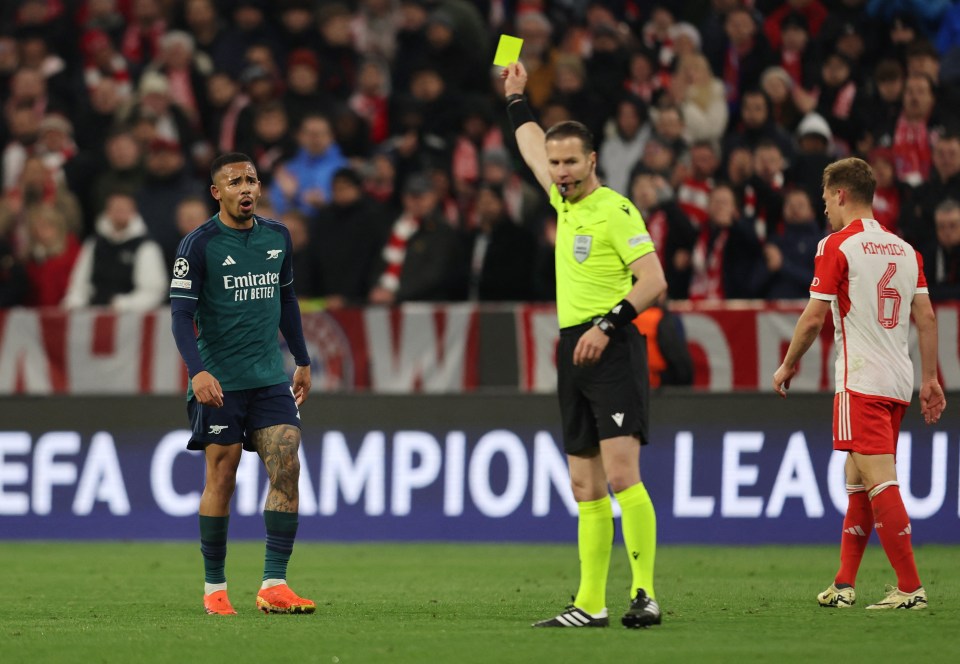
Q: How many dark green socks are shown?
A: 2